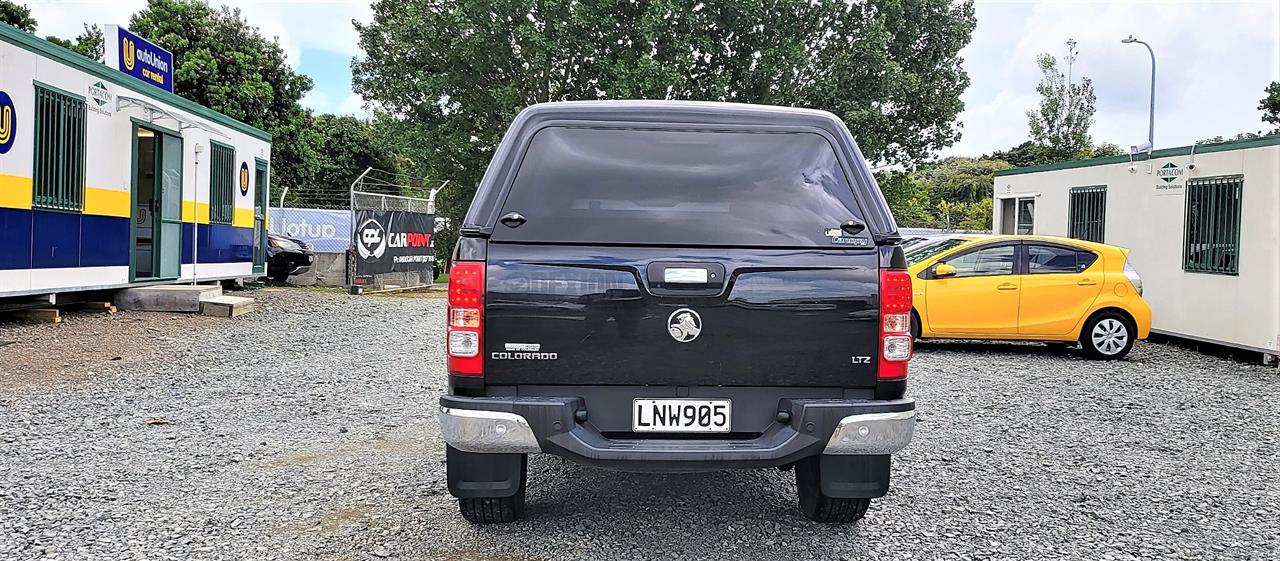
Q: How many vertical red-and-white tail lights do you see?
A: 2